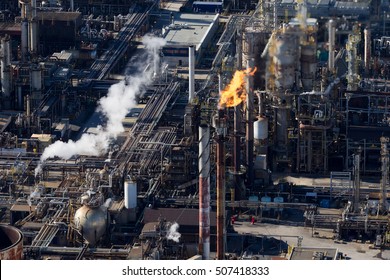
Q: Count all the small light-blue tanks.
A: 3